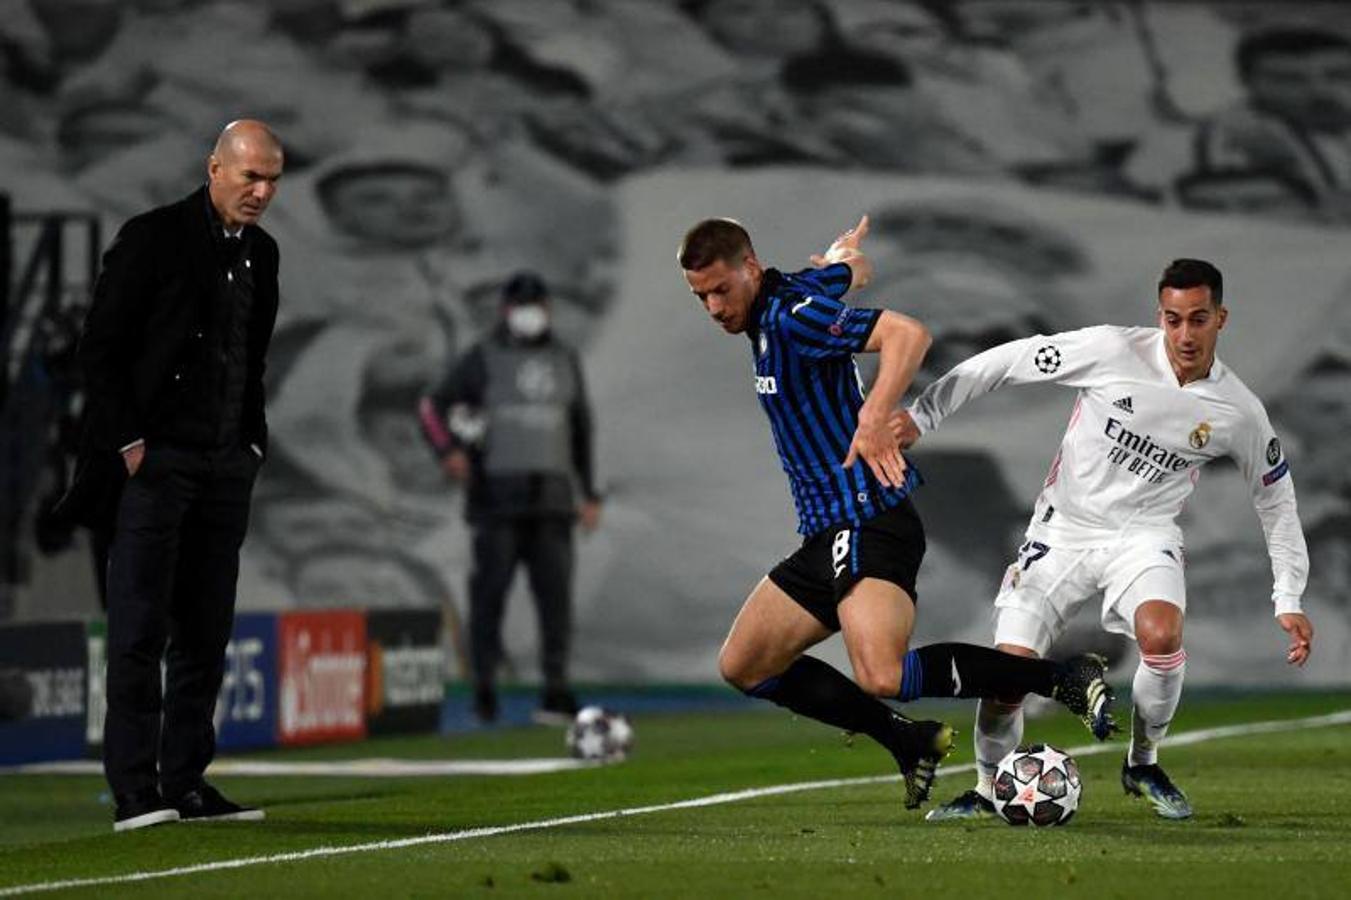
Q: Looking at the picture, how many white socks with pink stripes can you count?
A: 2